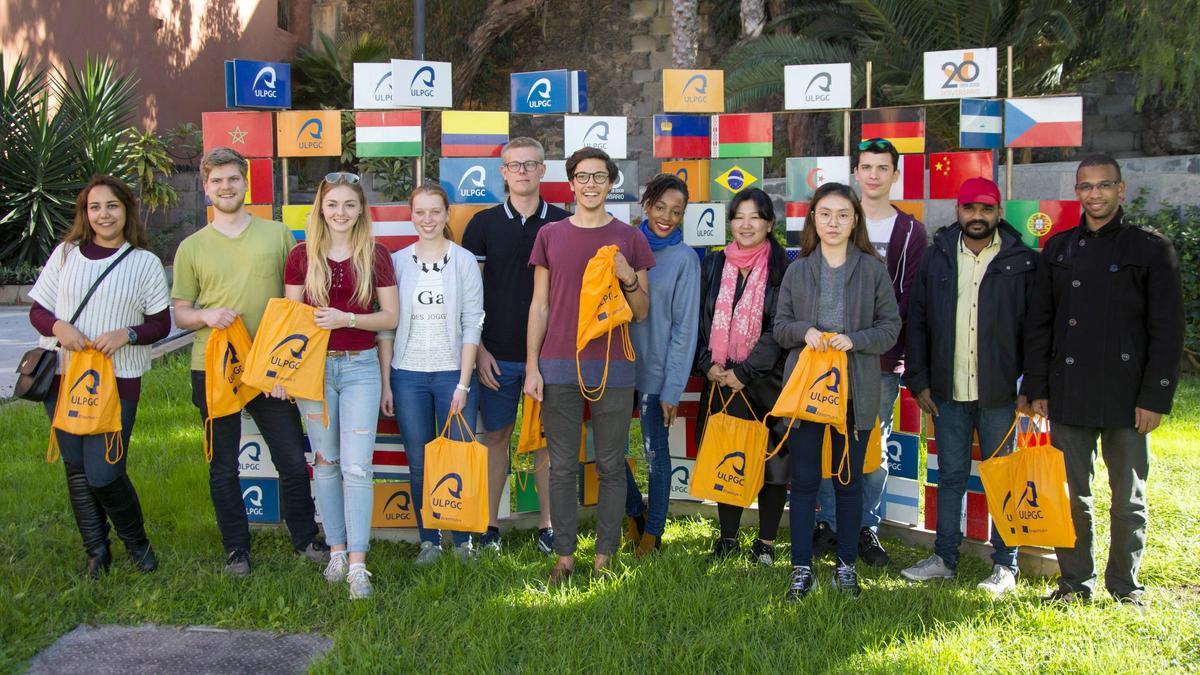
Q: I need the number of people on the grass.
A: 12